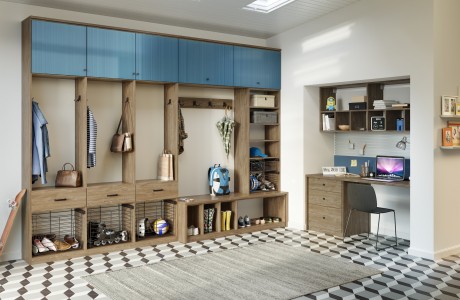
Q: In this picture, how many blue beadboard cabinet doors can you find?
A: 5